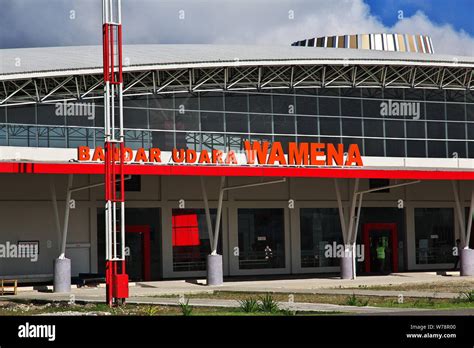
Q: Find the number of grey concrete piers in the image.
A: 4